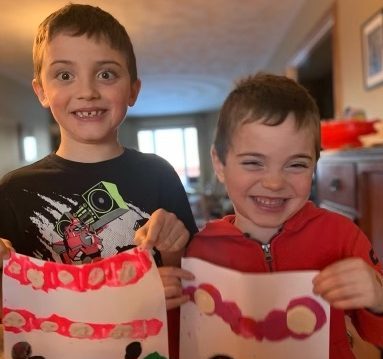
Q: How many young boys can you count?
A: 2